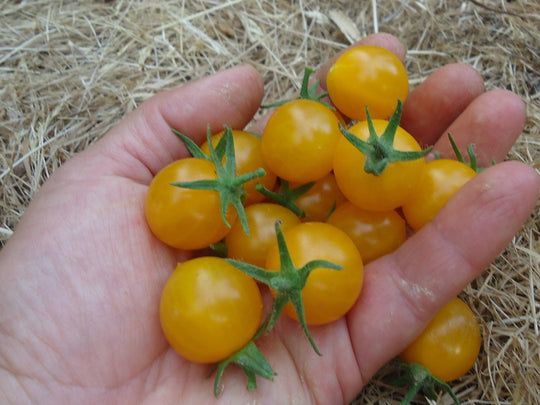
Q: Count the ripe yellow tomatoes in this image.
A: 12